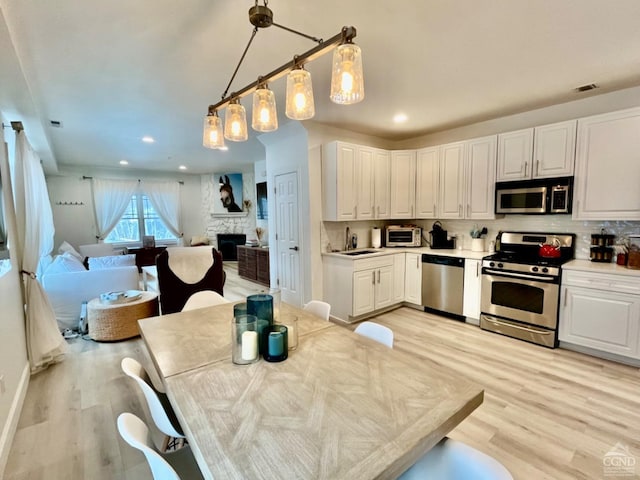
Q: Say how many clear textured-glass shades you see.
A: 5